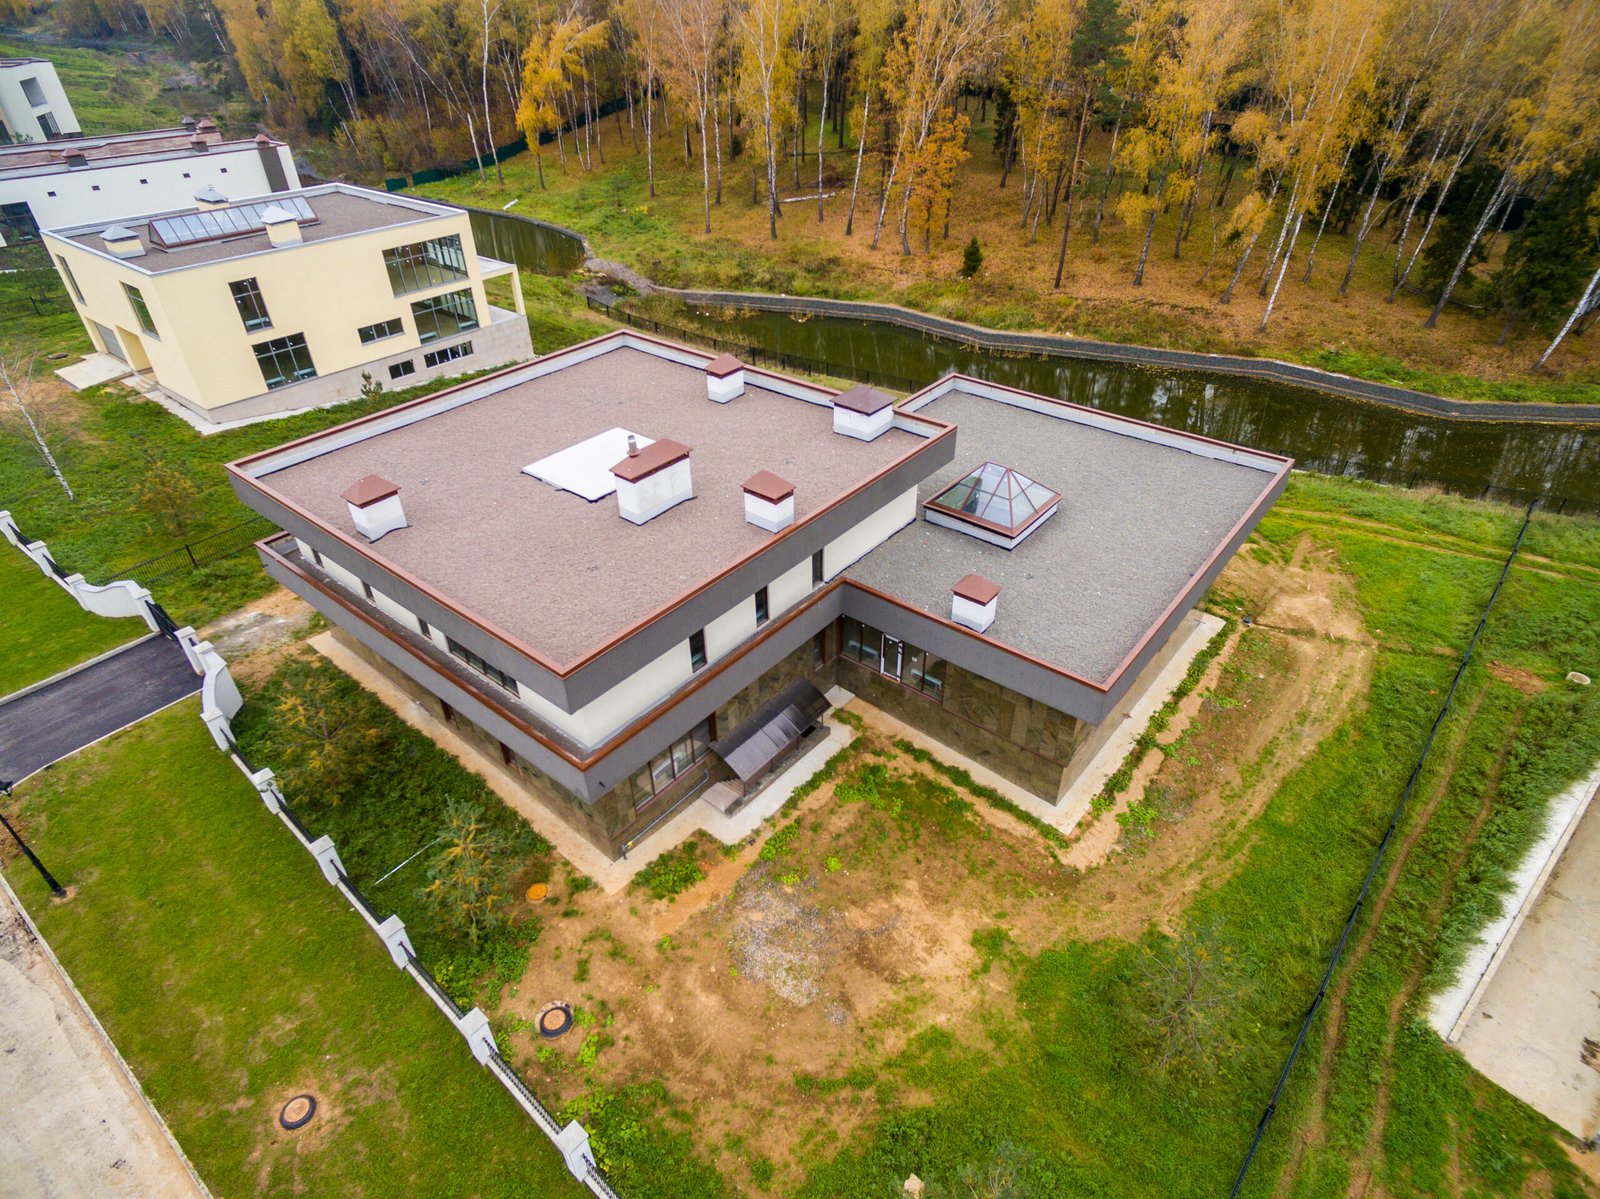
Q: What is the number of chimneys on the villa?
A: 6